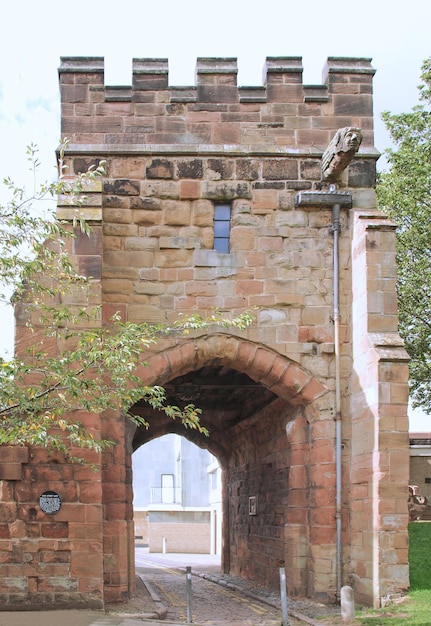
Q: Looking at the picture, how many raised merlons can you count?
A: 5